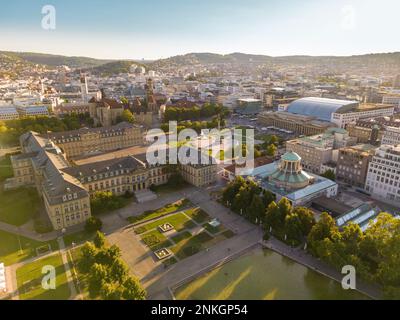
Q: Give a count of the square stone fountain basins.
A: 2